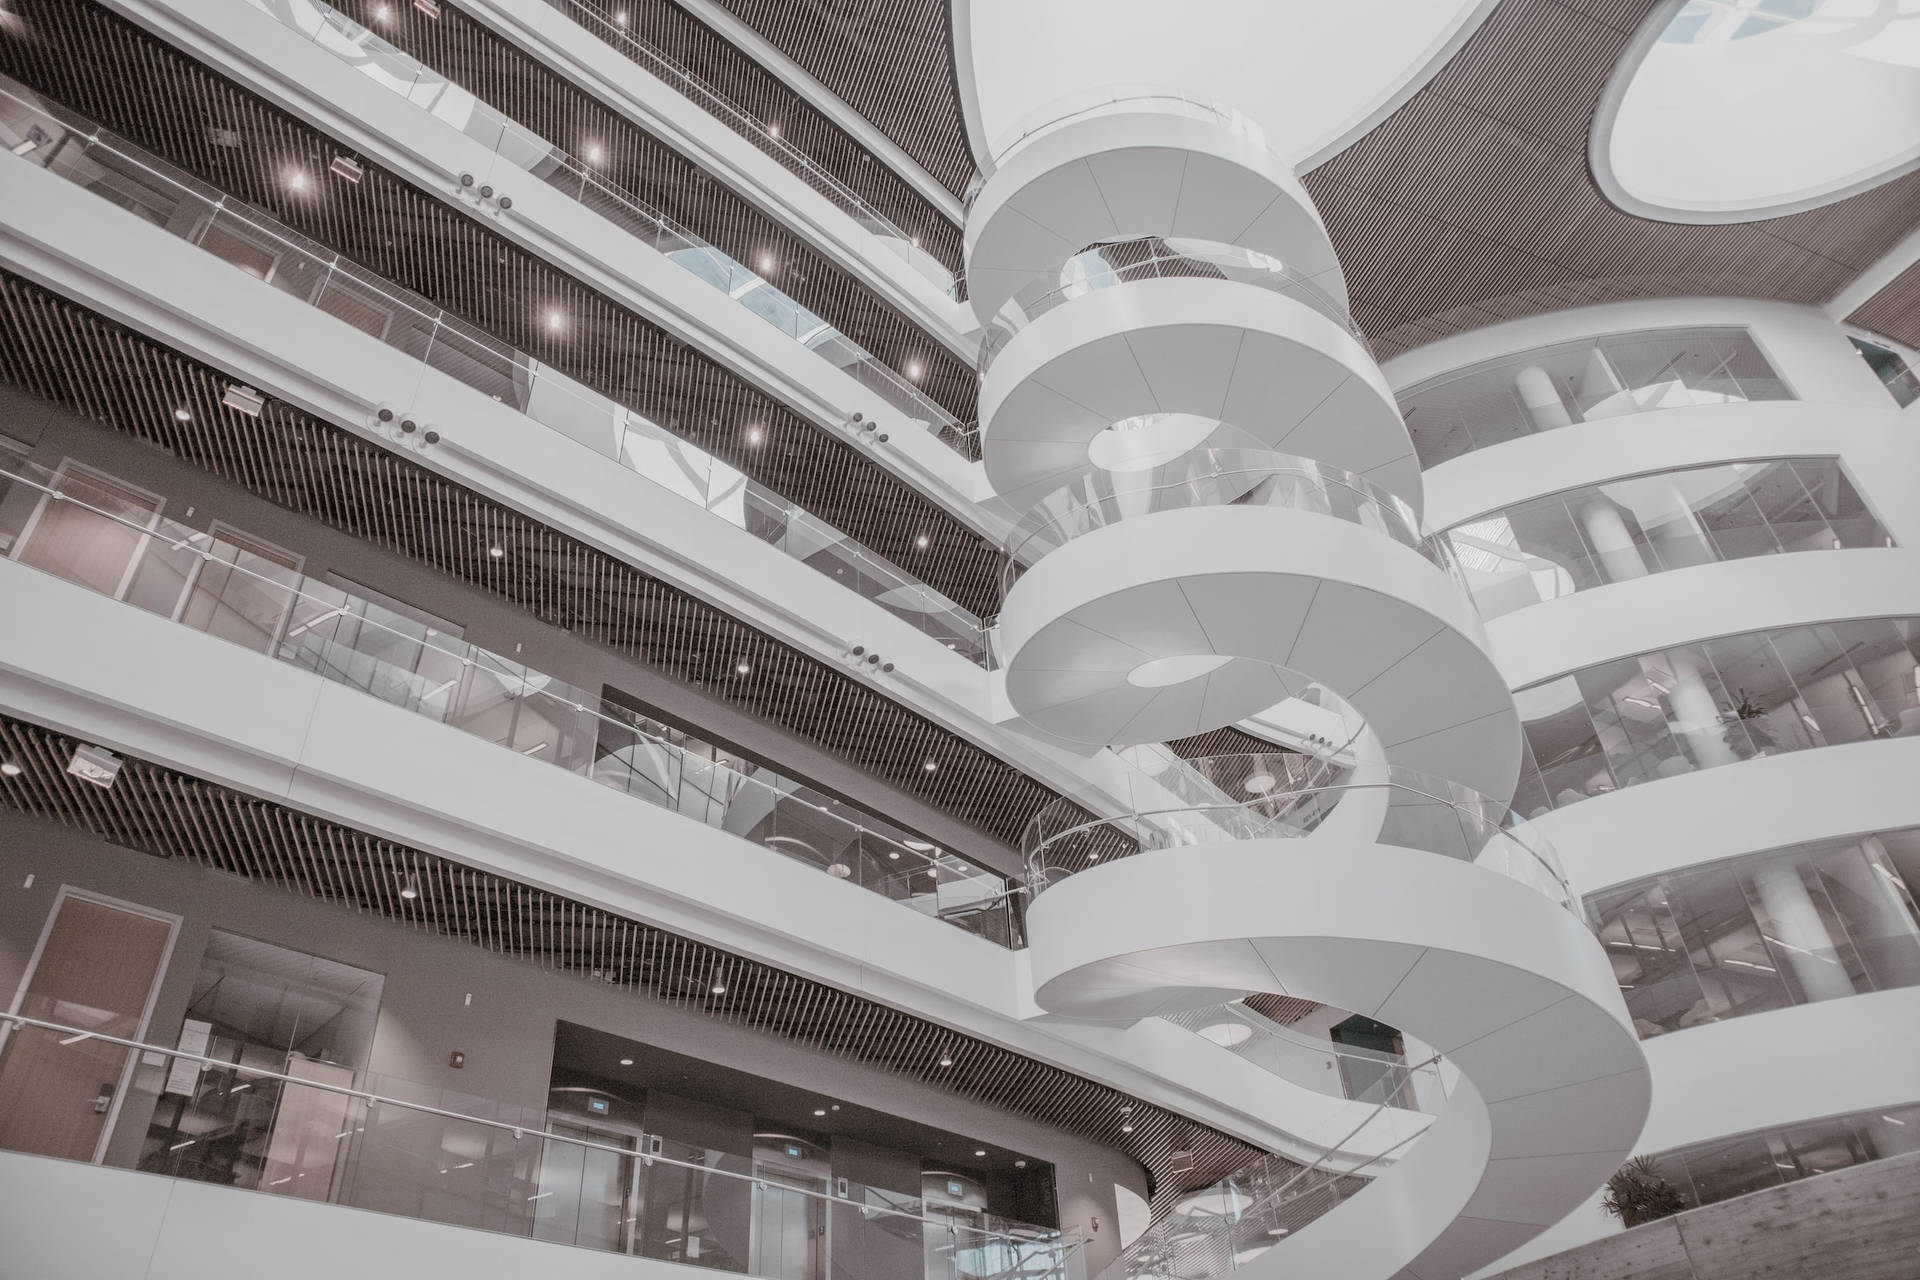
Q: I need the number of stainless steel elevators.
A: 3